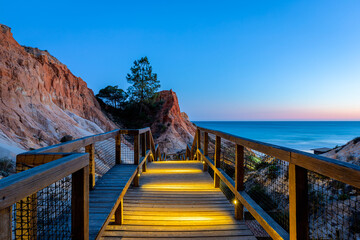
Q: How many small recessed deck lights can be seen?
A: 5